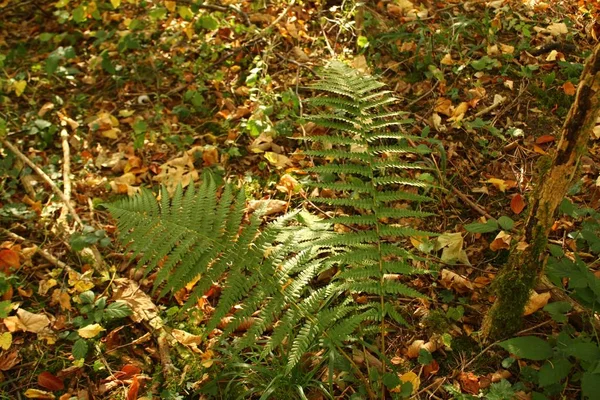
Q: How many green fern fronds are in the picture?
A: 3